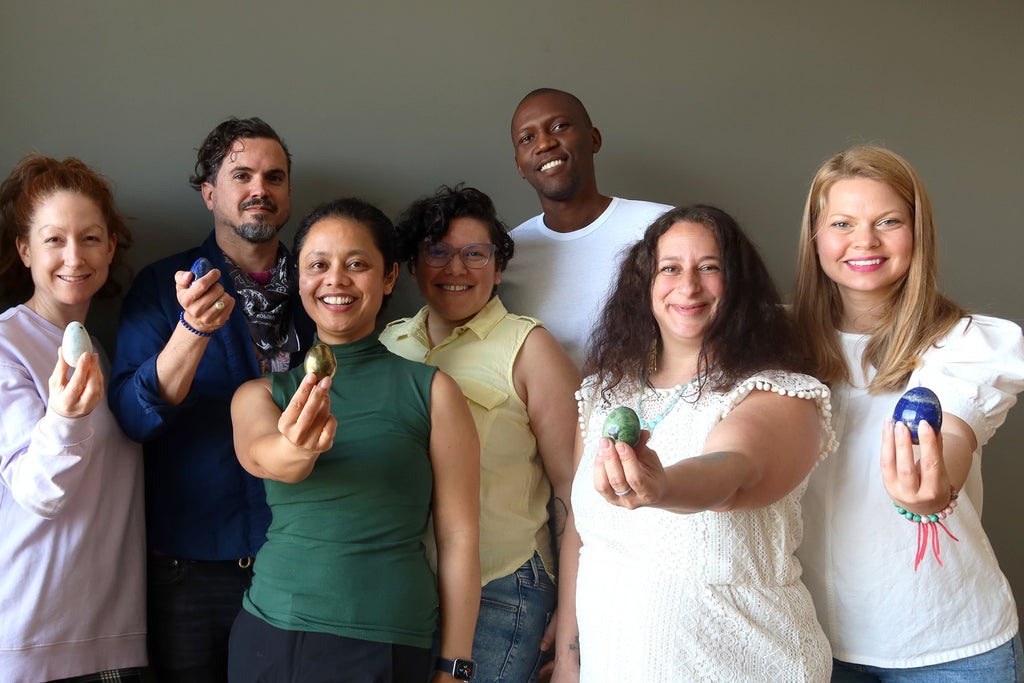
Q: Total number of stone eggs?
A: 5